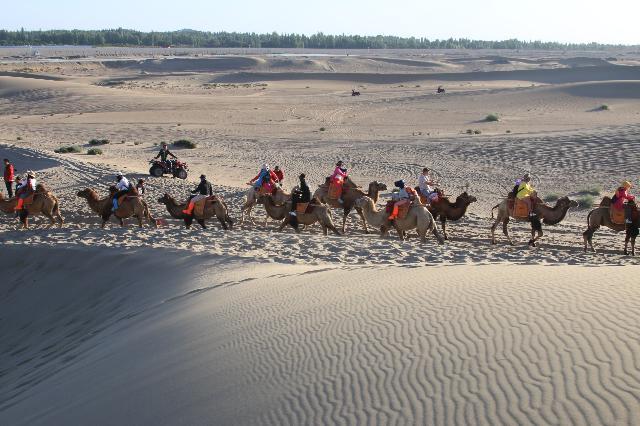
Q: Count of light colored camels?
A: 2